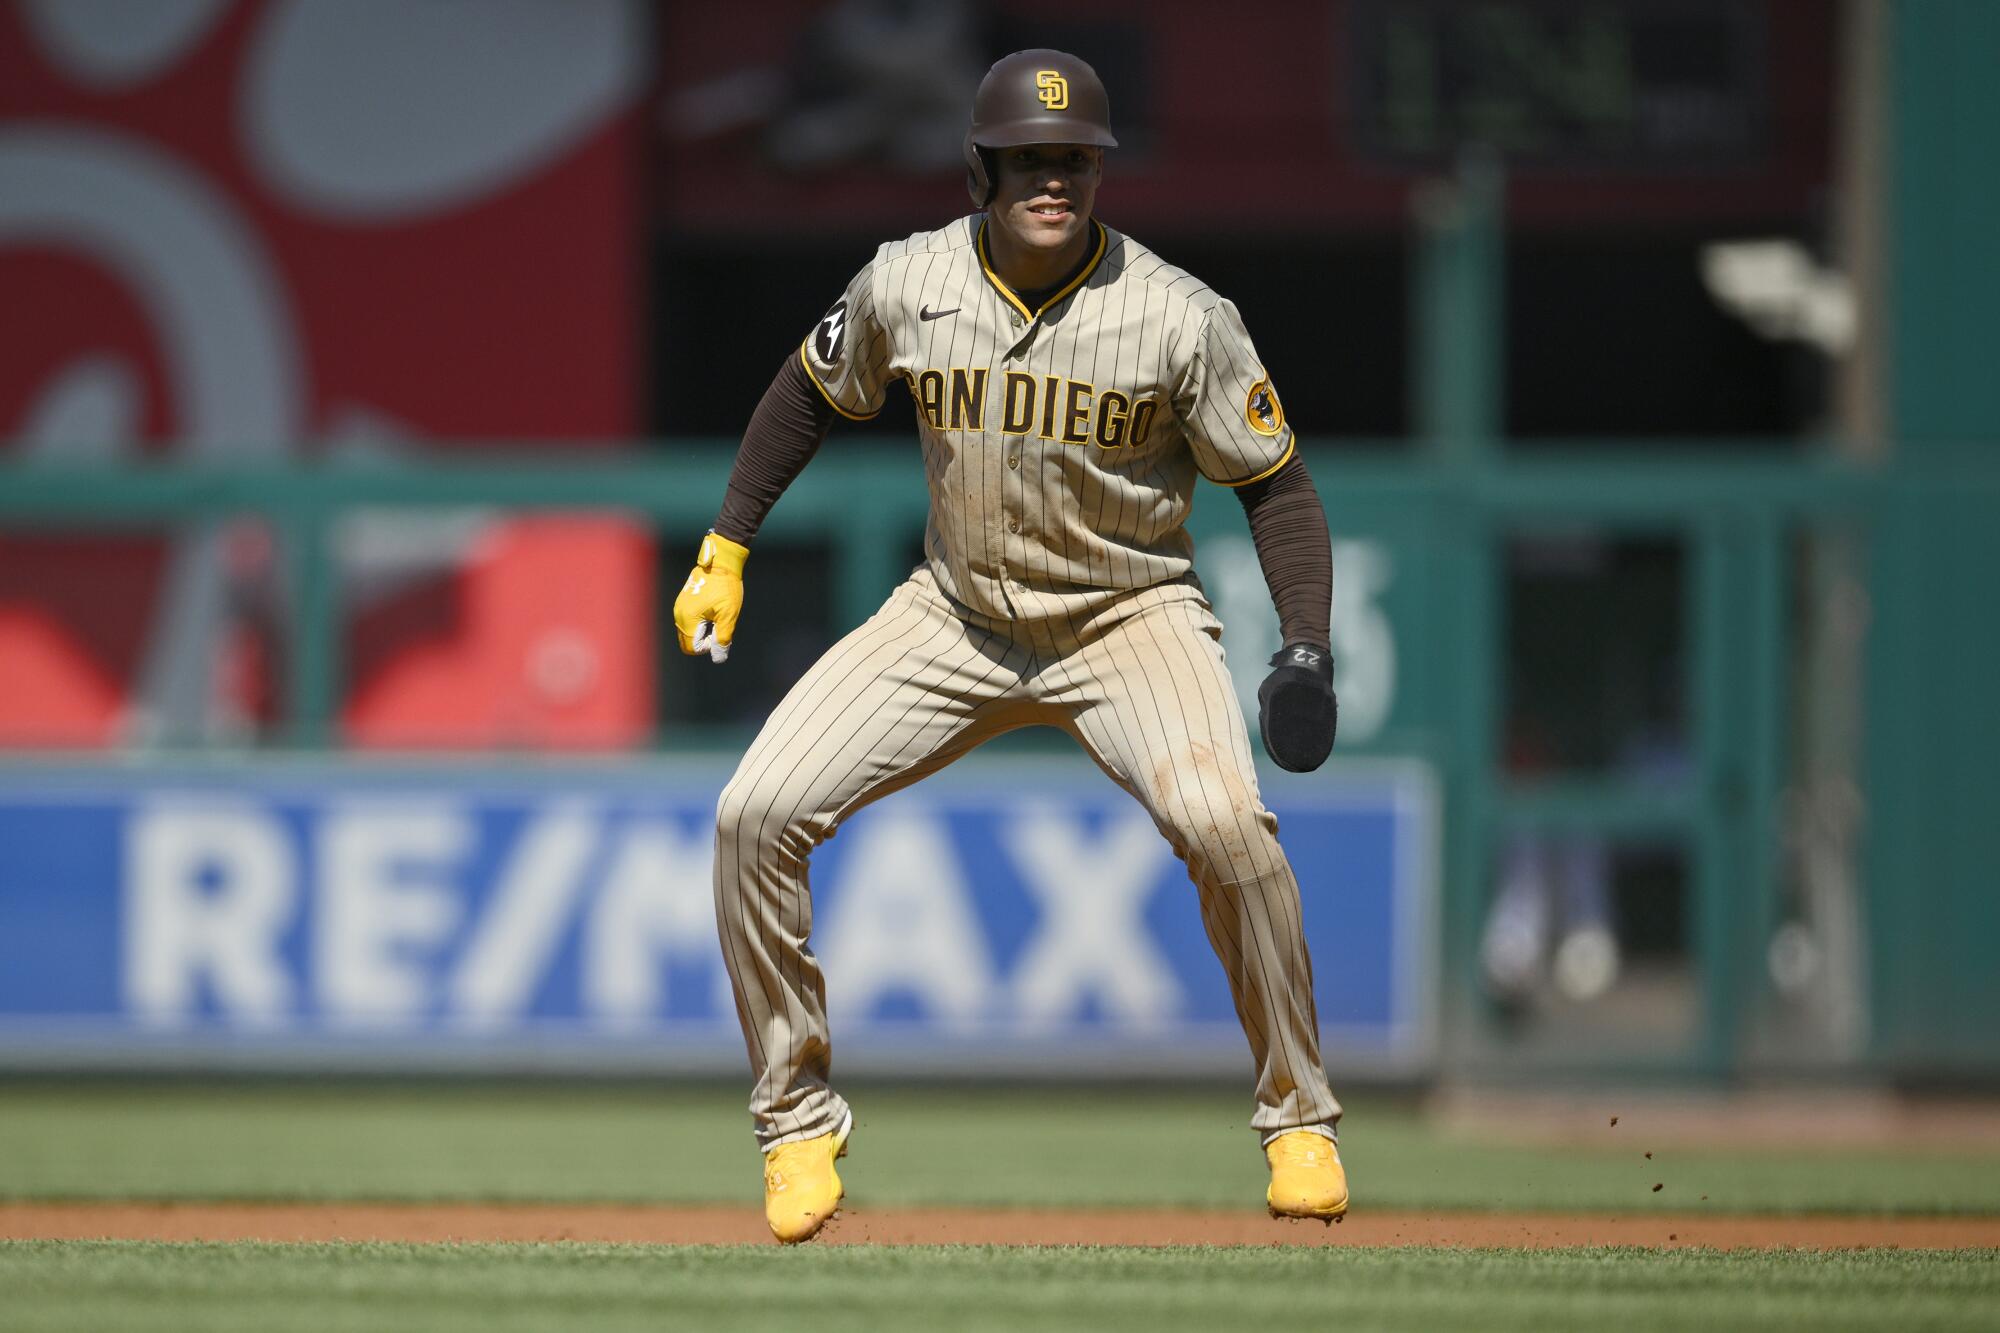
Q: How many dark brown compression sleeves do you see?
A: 2